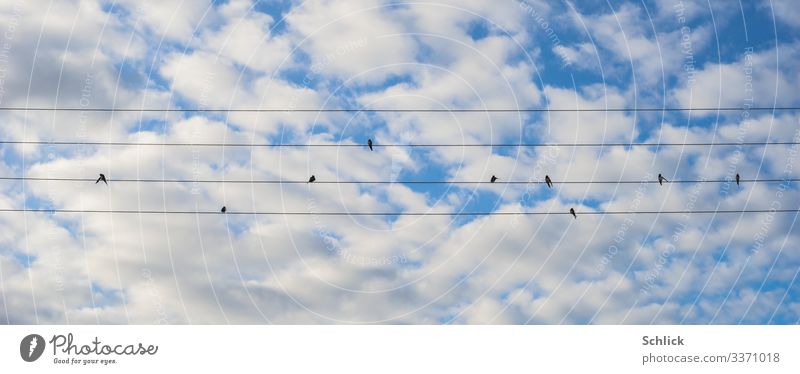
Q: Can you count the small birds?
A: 9